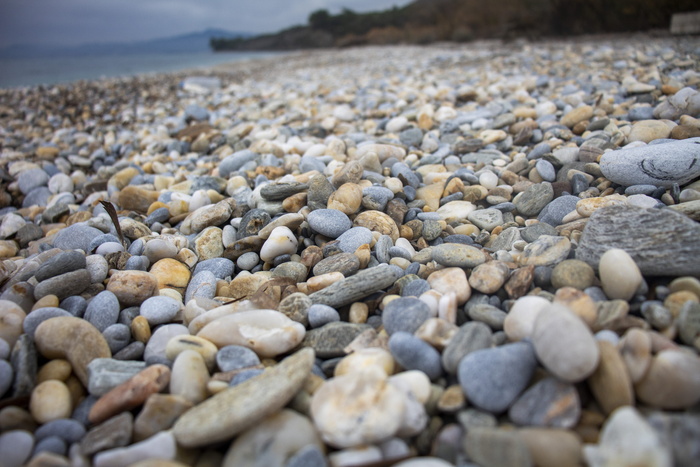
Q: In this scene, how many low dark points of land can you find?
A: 1